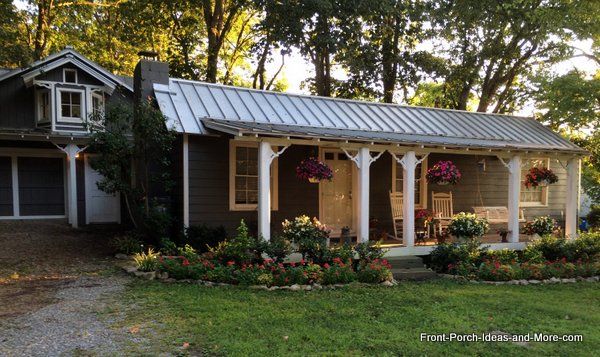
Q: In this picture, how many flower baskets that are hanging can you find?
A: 3